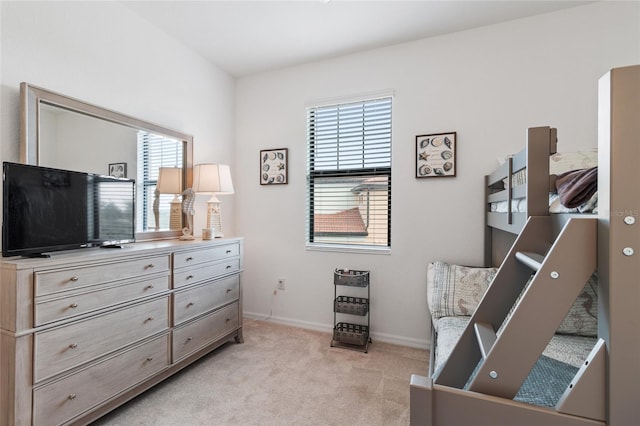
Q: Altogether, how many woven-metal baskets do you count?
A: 3